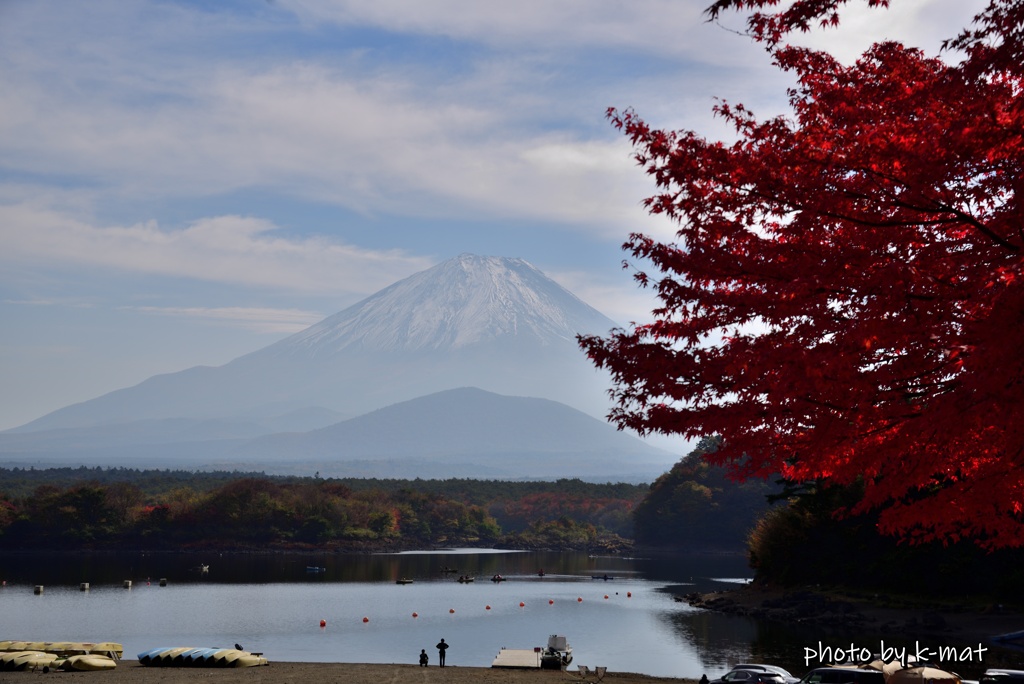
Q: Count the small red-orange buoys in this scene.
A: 10